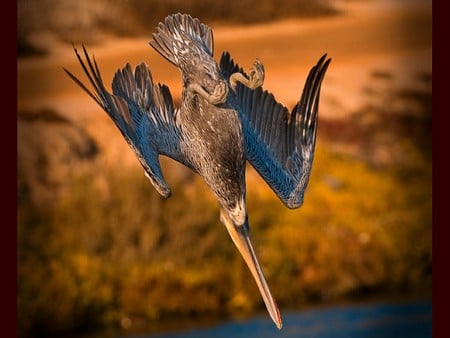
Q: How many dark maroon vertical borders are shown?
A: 2